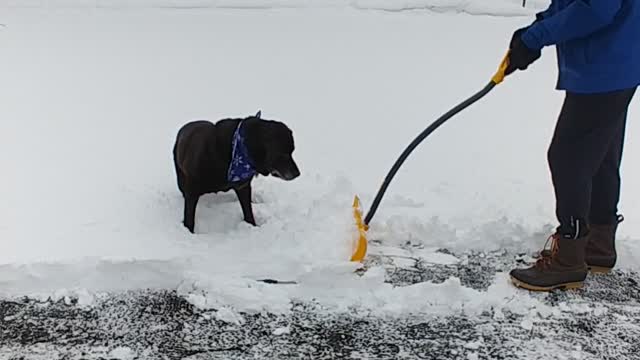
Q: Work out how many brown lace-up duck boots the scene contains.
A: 2